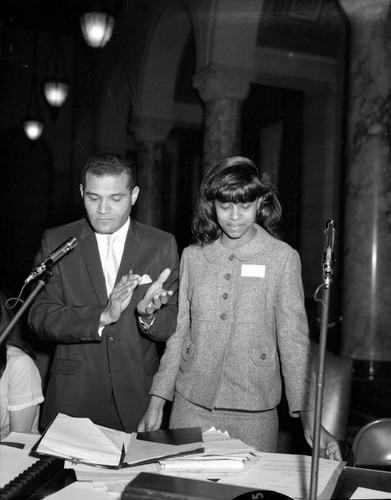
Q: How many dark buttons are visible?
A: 6